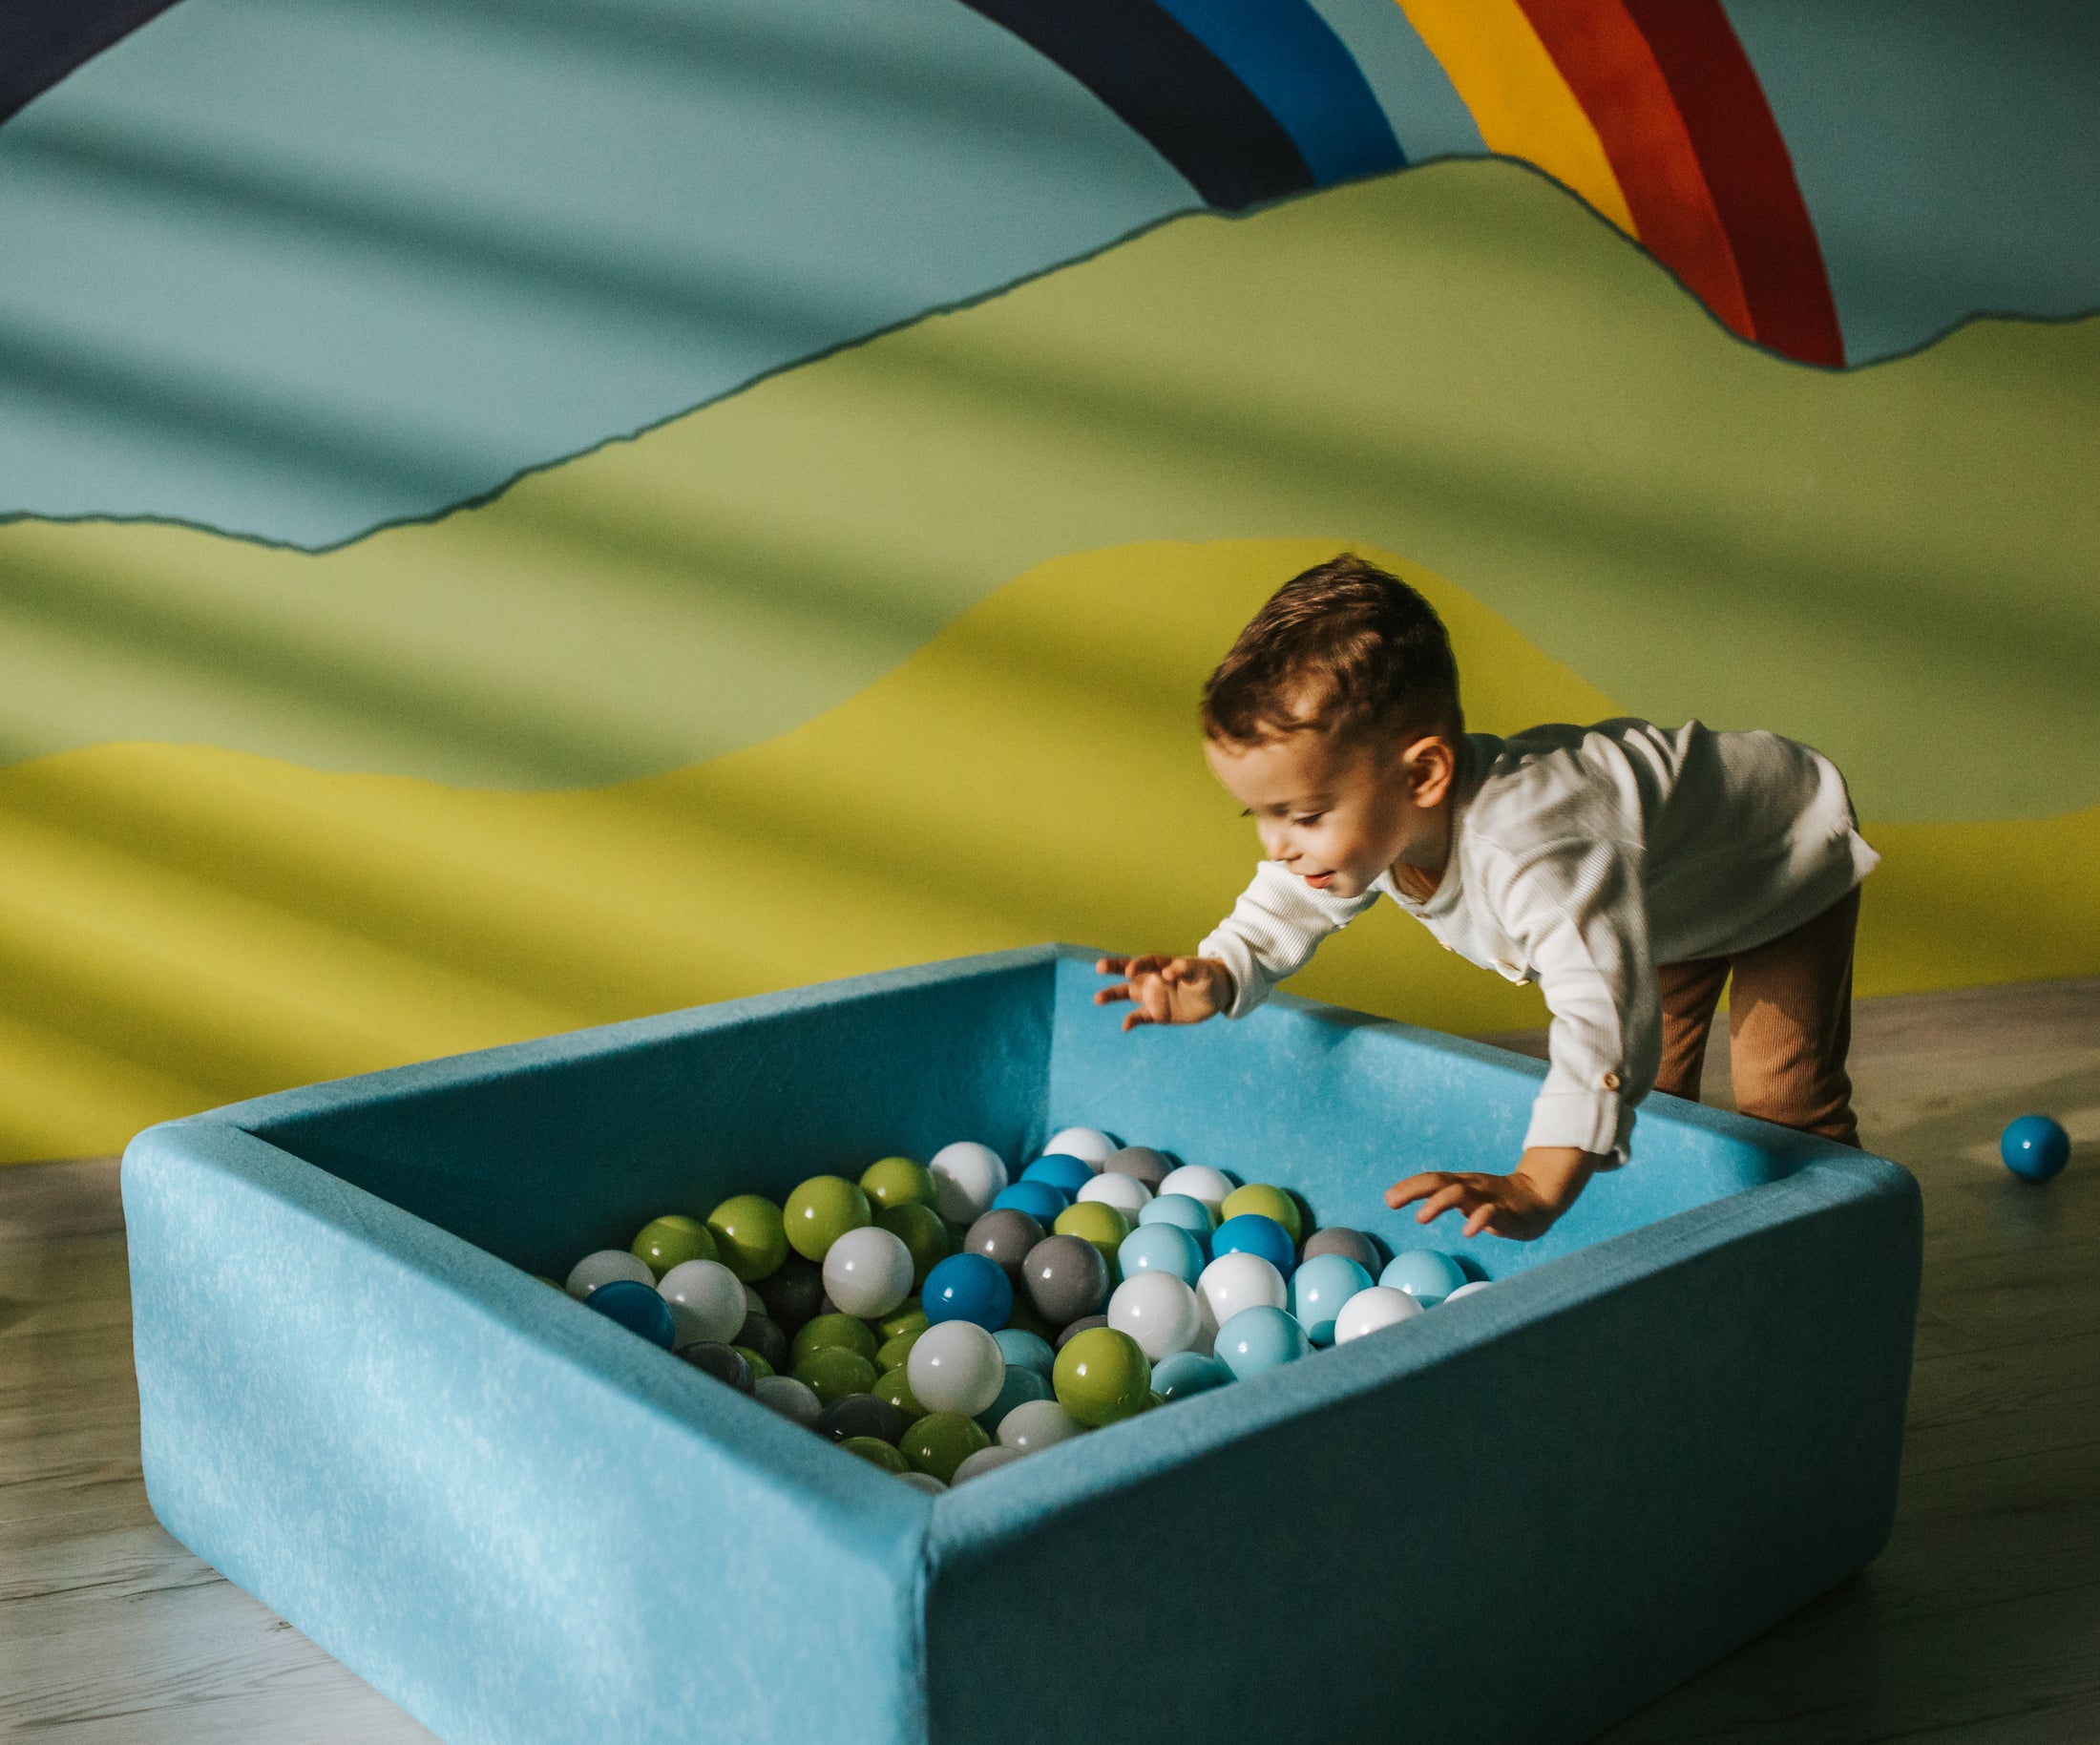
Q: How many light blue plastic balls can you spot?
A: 8